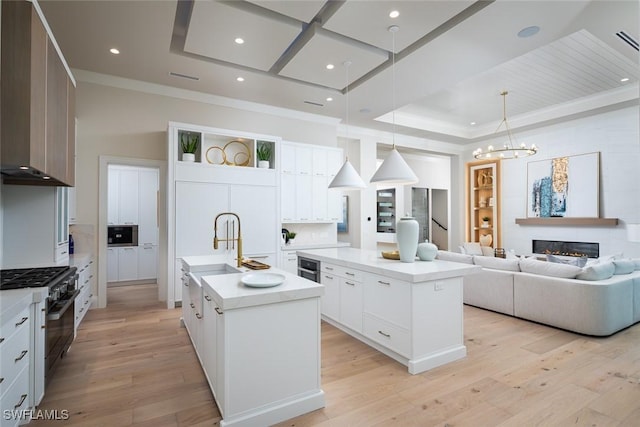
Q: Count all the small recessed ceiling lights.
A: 8